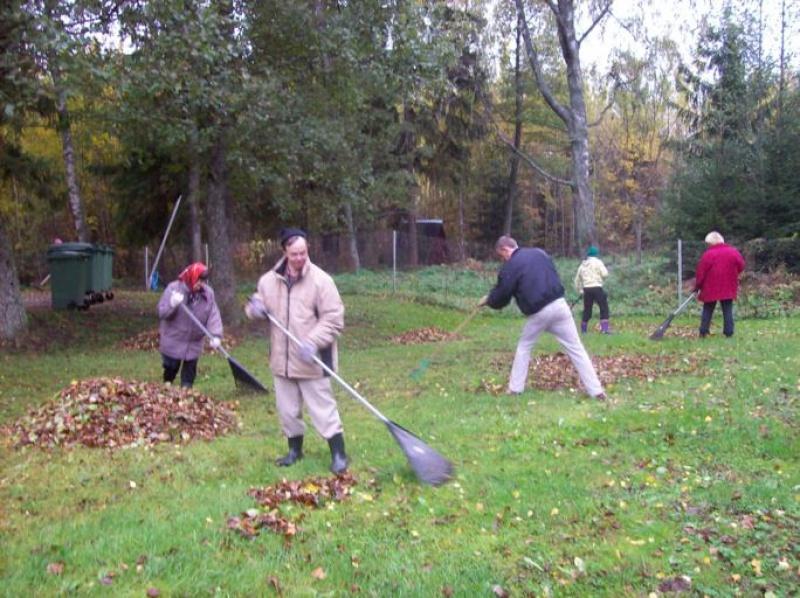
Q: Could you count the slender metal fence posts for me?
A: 4